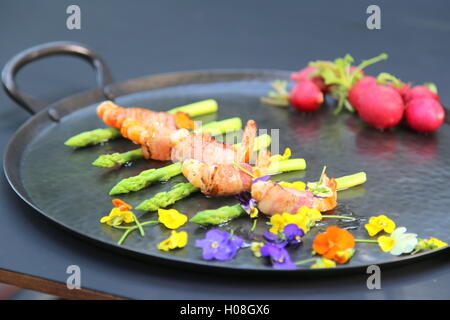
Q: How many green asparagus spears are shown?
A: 5